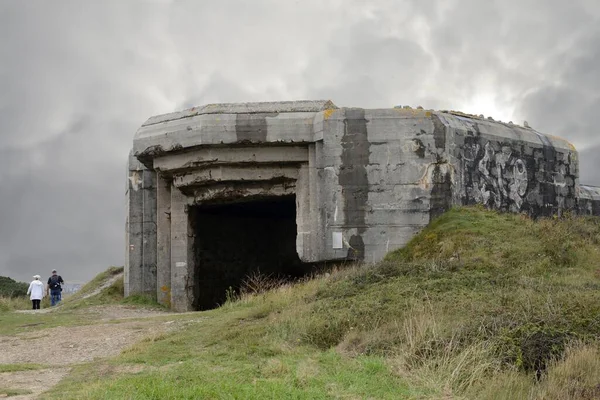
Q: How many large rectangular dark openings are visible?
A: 1